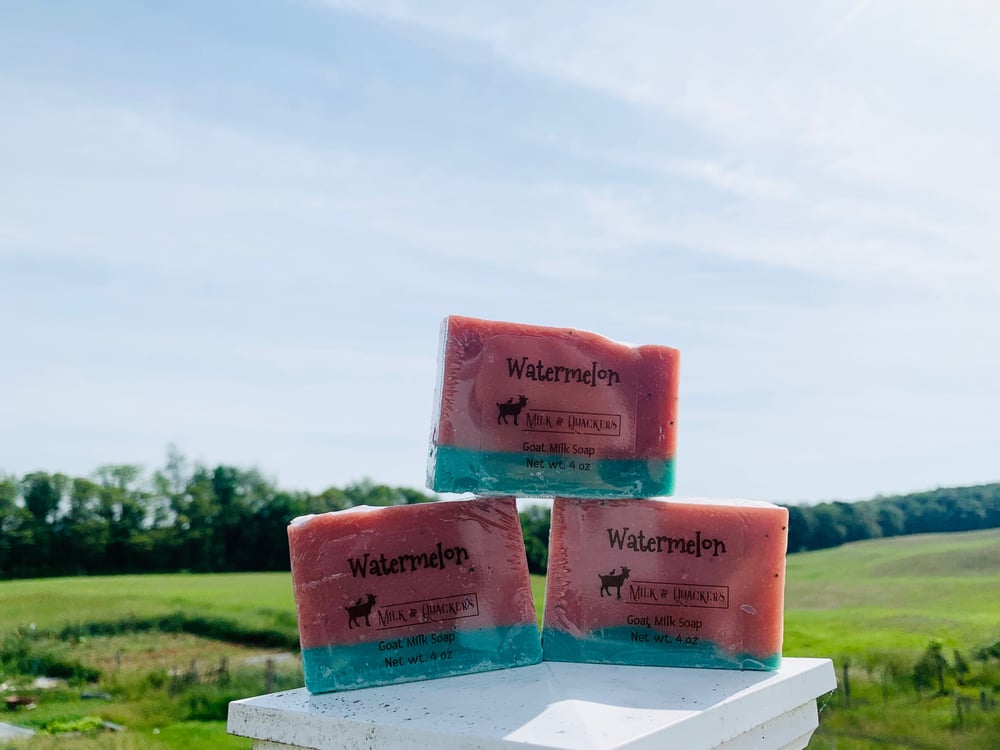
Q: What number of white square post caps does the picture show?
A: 1